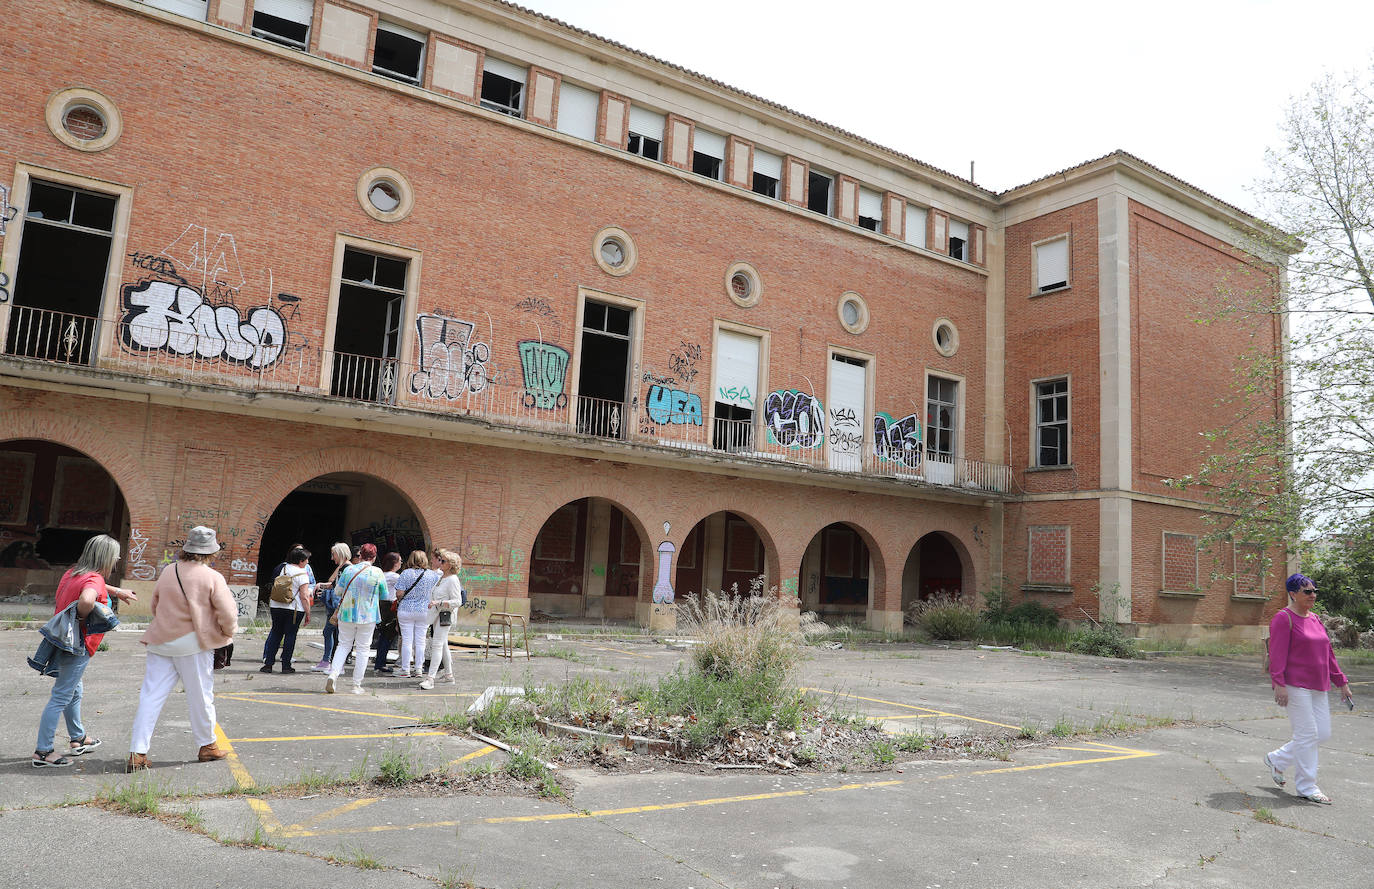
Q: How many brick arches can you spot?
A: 6